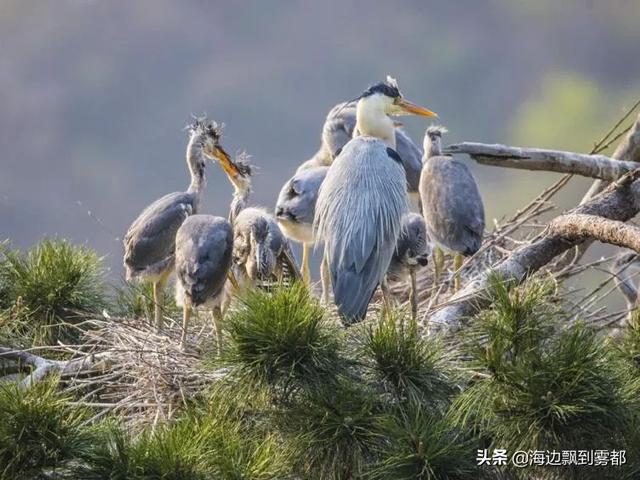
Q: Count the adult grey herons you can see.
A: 1